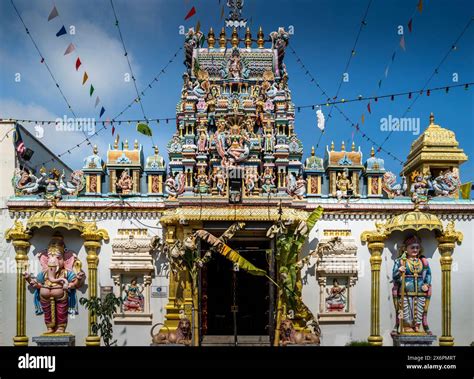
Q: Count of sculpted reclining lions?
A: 2